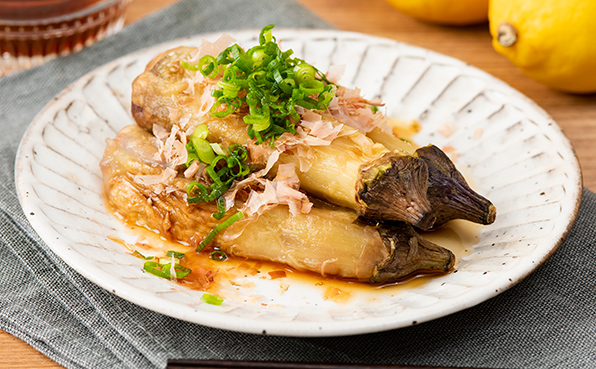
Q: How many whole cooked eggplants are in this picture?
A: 3